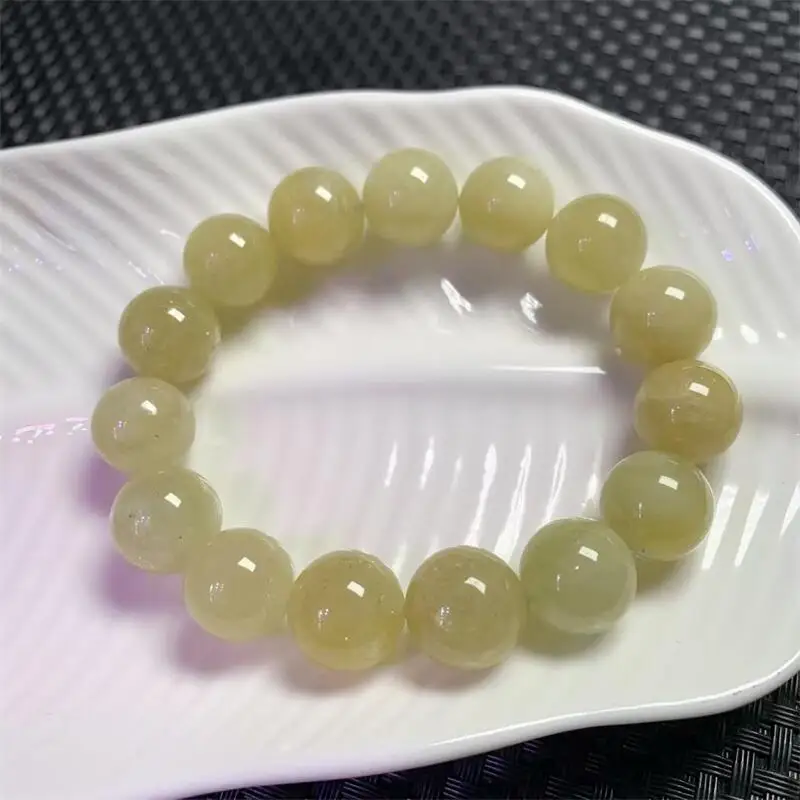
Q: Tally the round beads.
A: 15